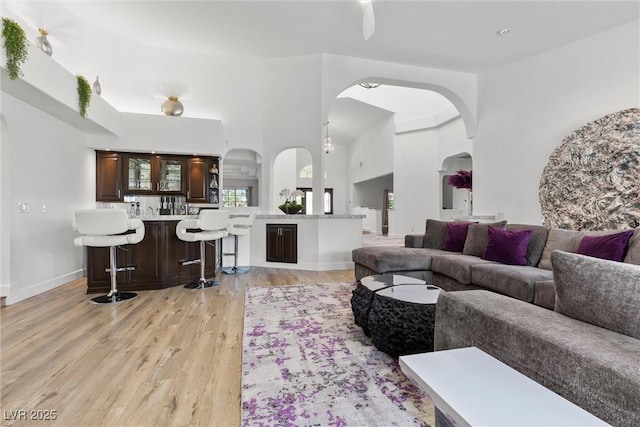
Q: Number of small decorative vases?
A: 3